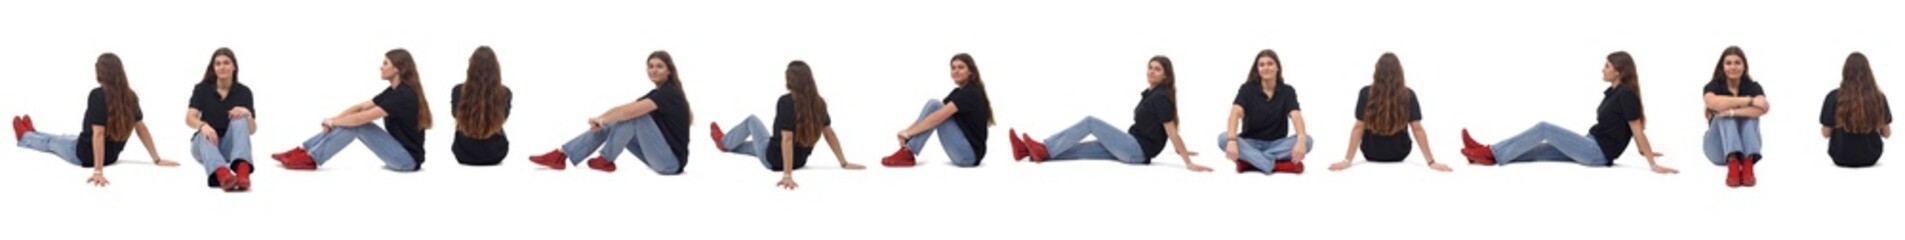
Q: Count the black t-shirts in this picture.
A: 13